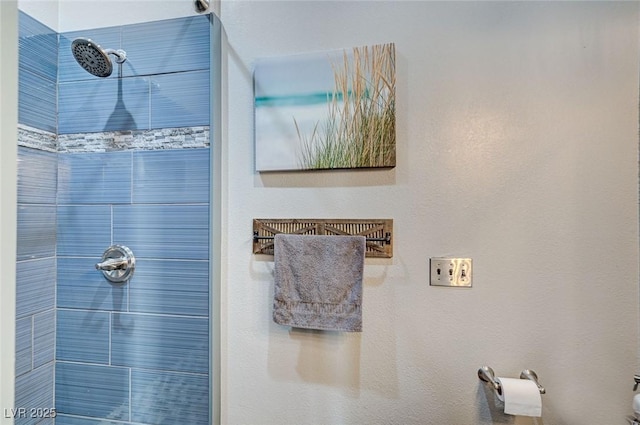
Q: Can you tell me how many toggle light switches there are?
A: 3